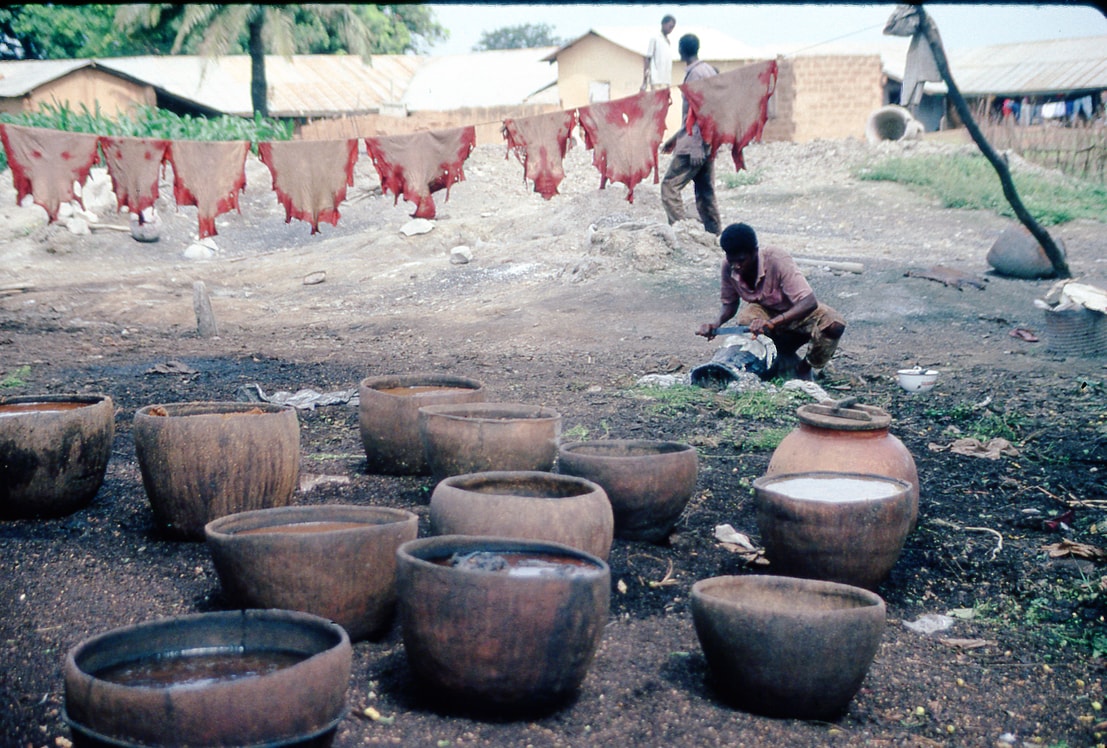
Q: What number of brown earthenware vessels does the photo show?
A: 12